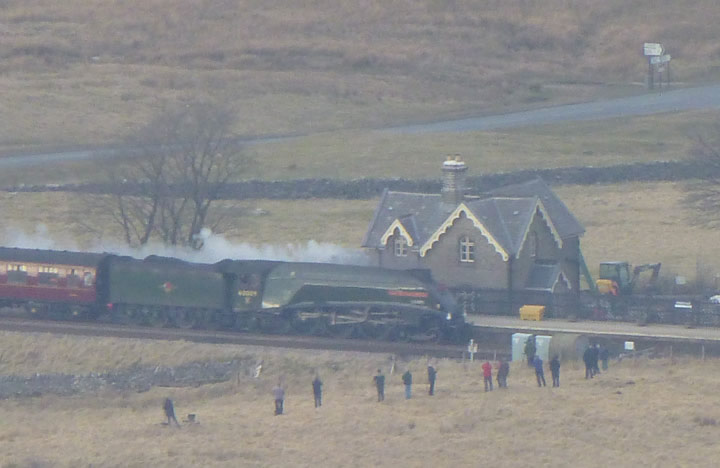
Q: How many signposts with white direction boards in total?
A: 1